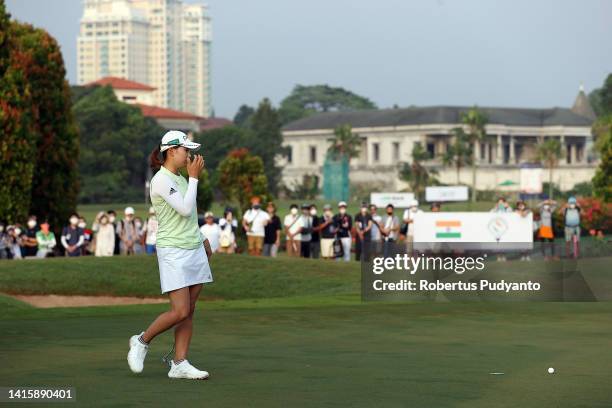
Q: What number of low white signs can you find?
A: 3